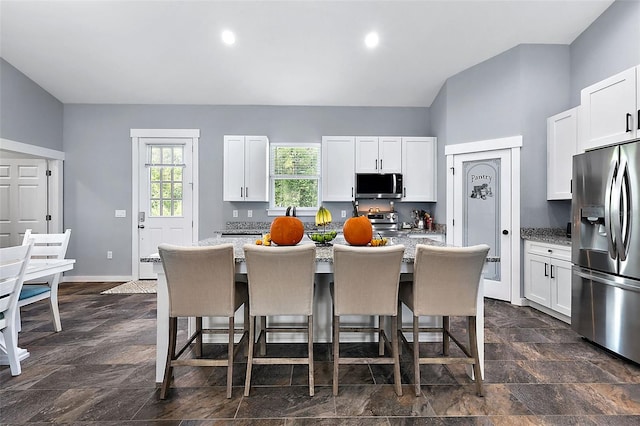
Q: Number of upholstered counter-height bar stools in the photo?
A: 4